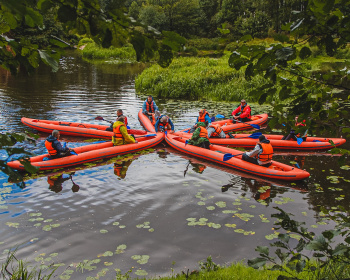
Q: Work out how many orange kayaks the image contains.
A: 6